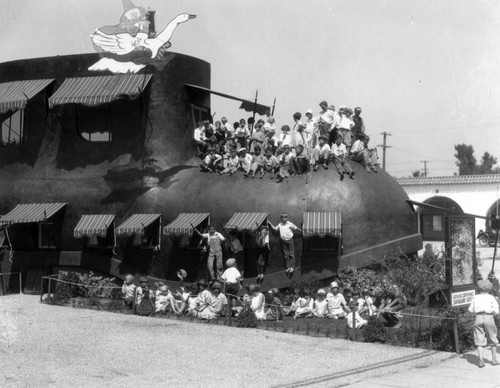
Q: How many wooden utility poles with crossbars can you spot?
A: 2